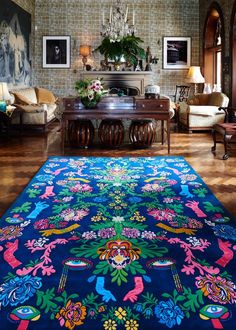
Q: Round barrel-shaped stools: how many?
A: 3